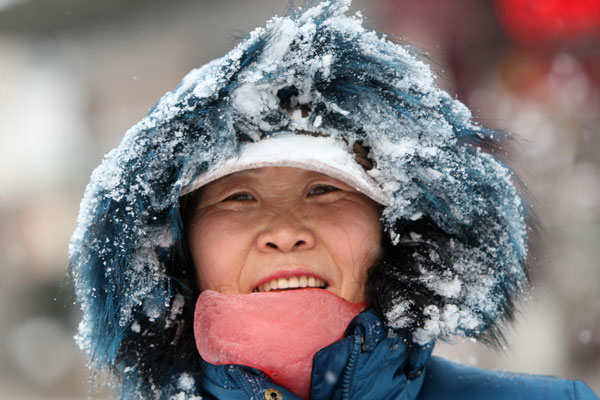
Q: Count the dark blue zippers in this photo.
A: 1